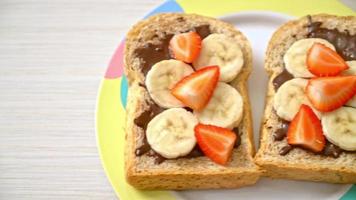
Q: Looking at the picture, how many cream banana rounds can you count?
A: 8